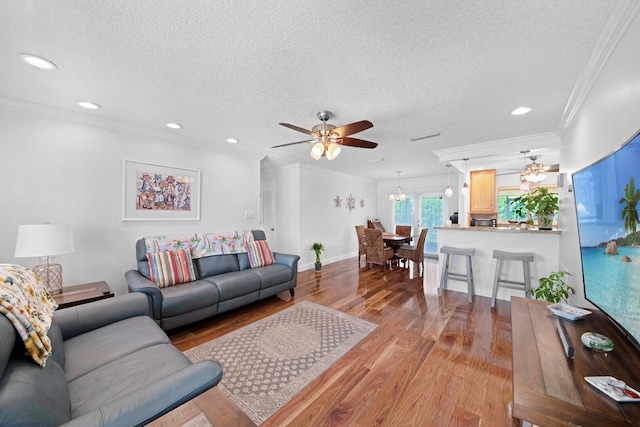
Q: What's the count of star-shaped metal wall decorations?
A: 3